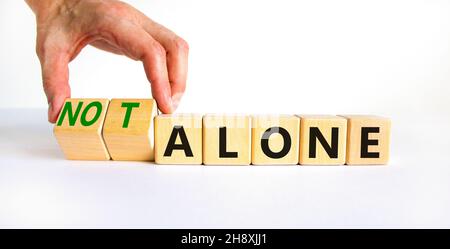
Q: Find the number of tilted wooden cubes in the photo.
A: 2